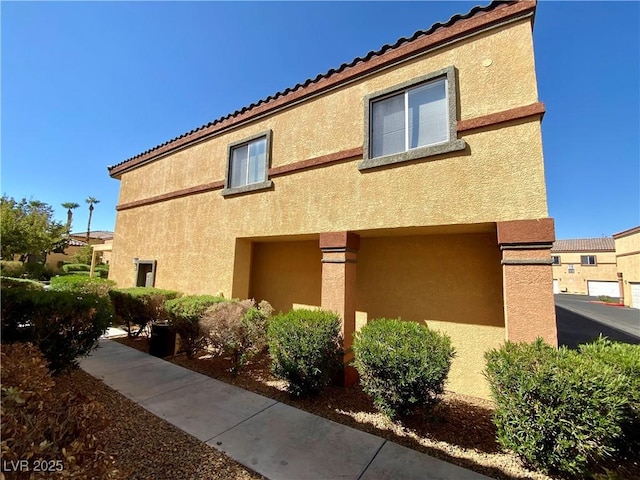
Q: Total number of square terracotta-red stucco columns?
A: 2